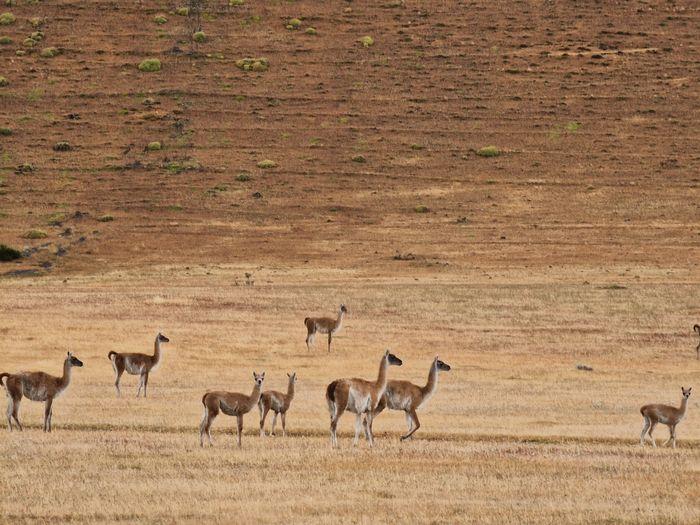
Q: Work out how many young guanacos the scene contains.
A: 3